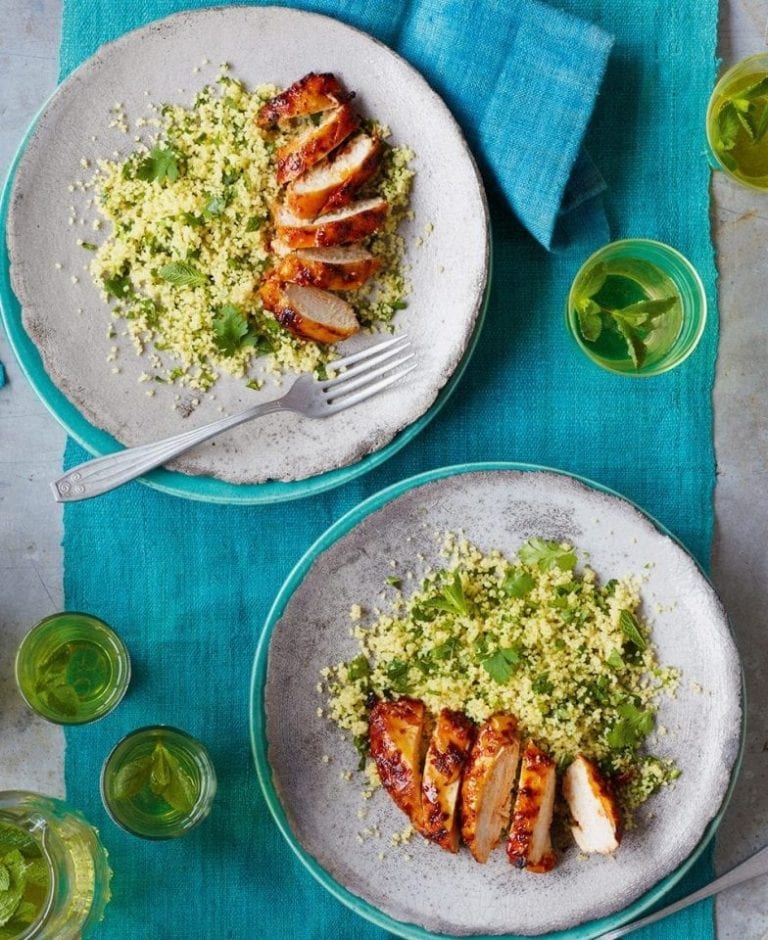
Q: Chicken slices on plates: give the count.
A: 11